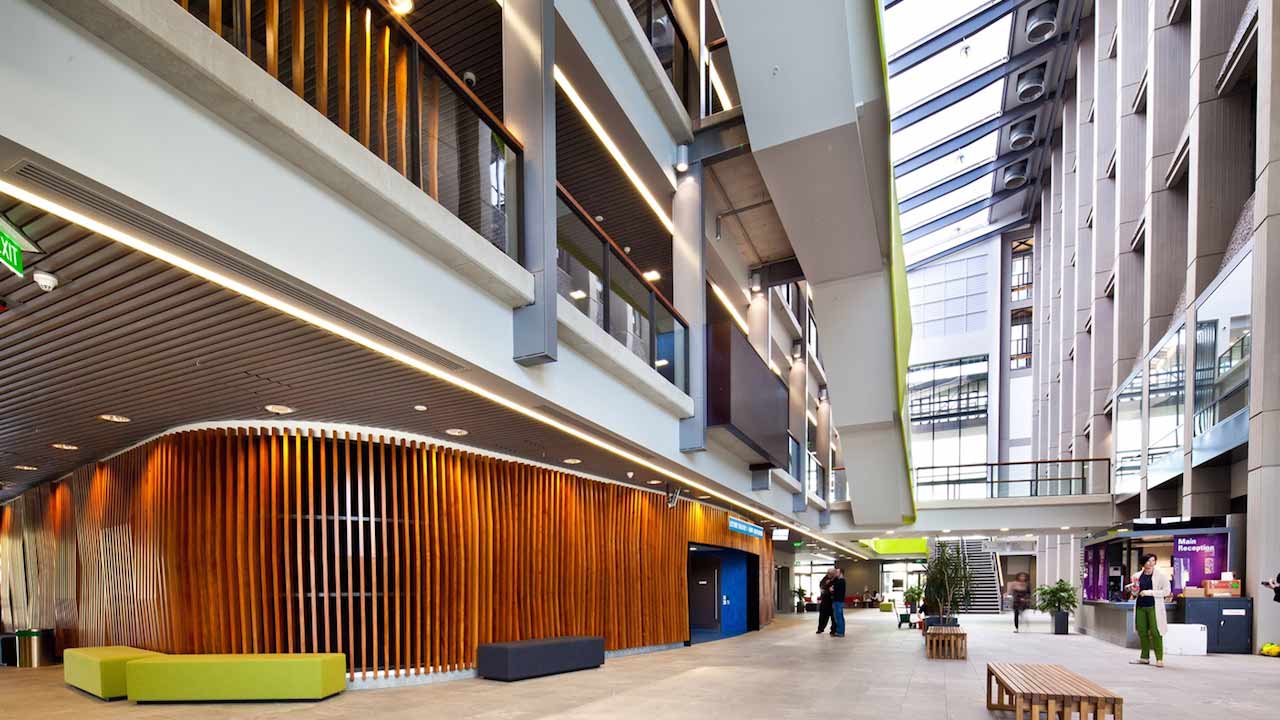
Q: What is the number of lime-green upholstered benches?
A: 2